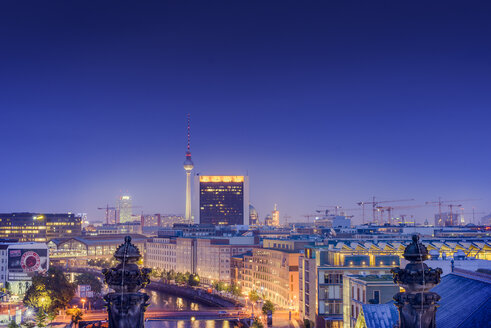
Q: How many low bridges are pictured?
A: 1